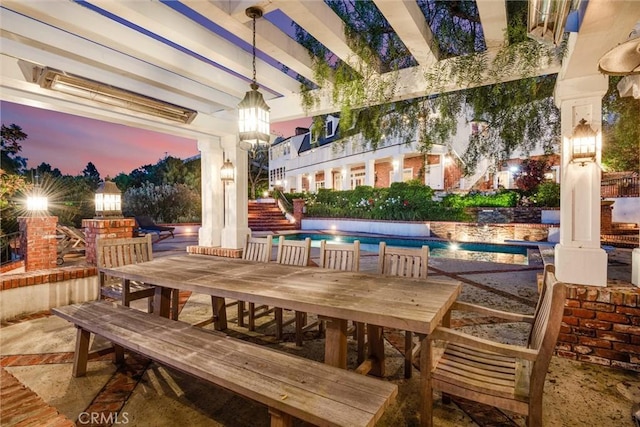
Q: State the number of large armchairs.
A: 2